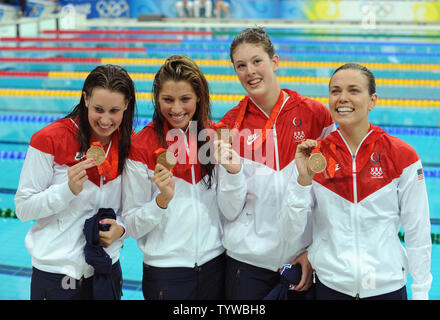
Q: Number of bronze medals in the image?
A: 4